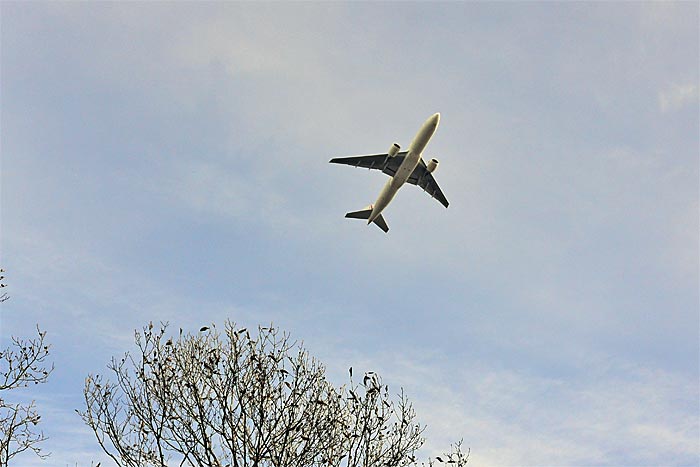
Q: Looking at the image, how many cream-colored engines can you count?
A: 2